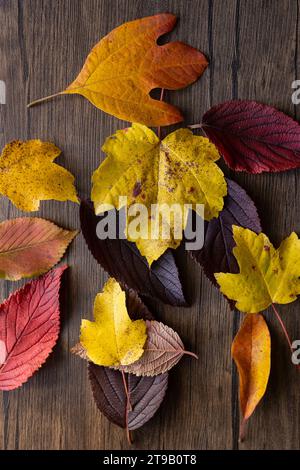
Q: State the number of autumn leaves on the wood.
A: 13